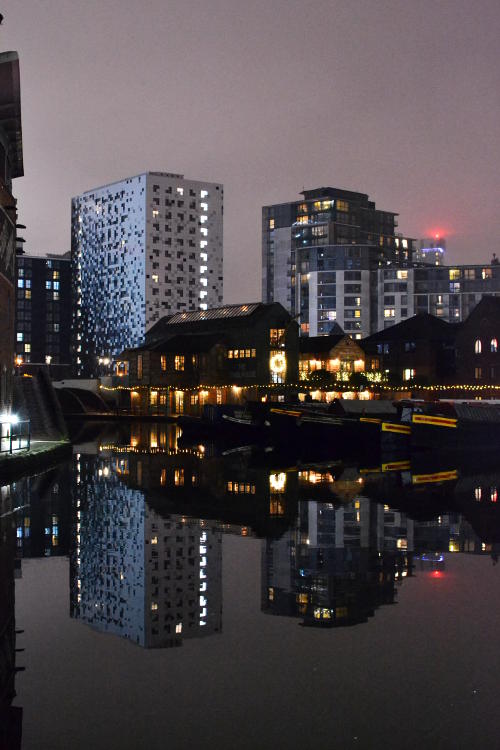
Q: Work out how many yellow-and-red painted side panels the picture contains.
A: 4